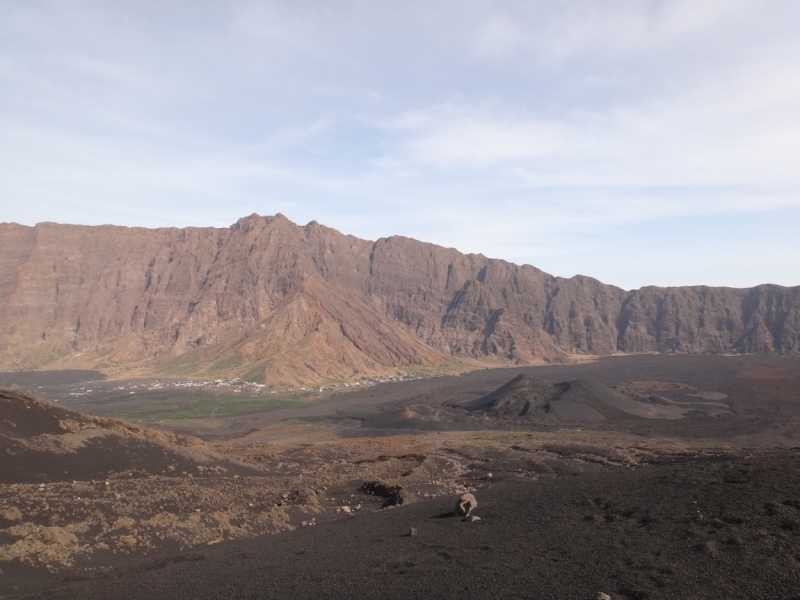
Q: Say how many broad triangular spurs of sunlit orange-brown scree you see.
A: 1